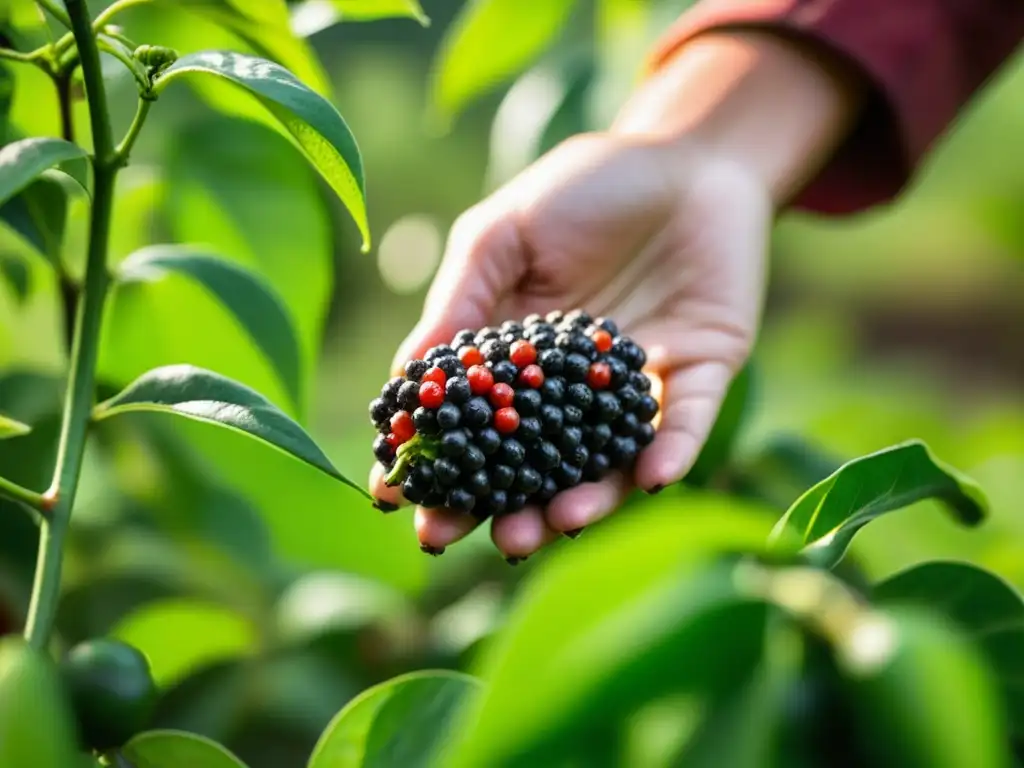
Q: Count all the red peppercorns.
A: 12